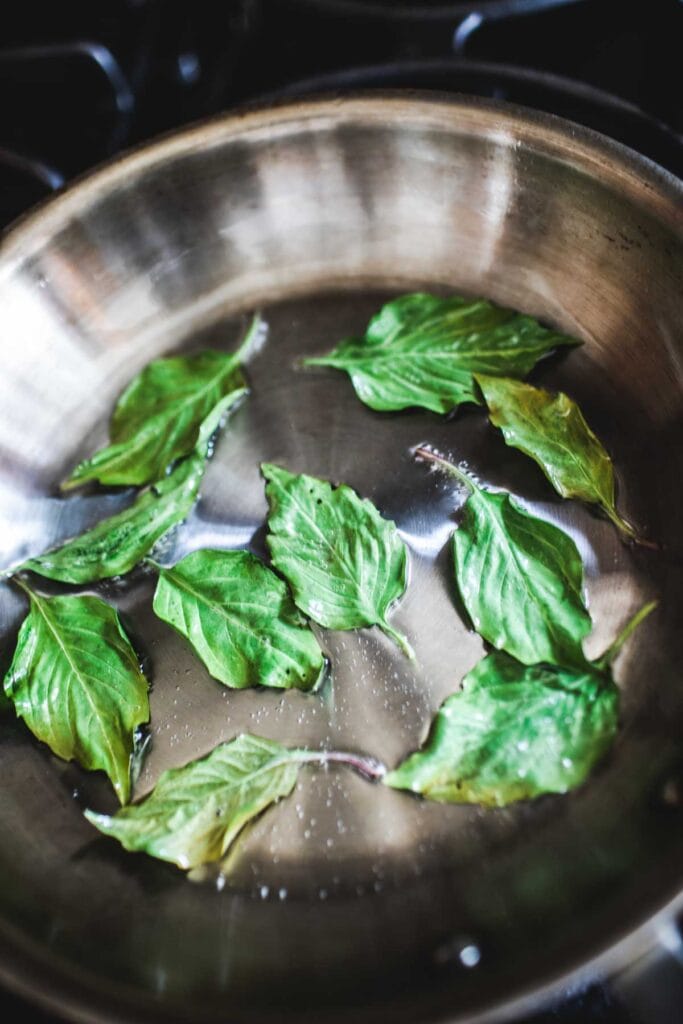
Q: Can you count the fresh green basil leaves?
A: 10